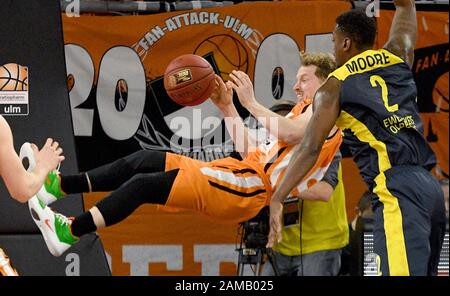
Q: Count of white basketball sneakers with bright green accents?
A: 2